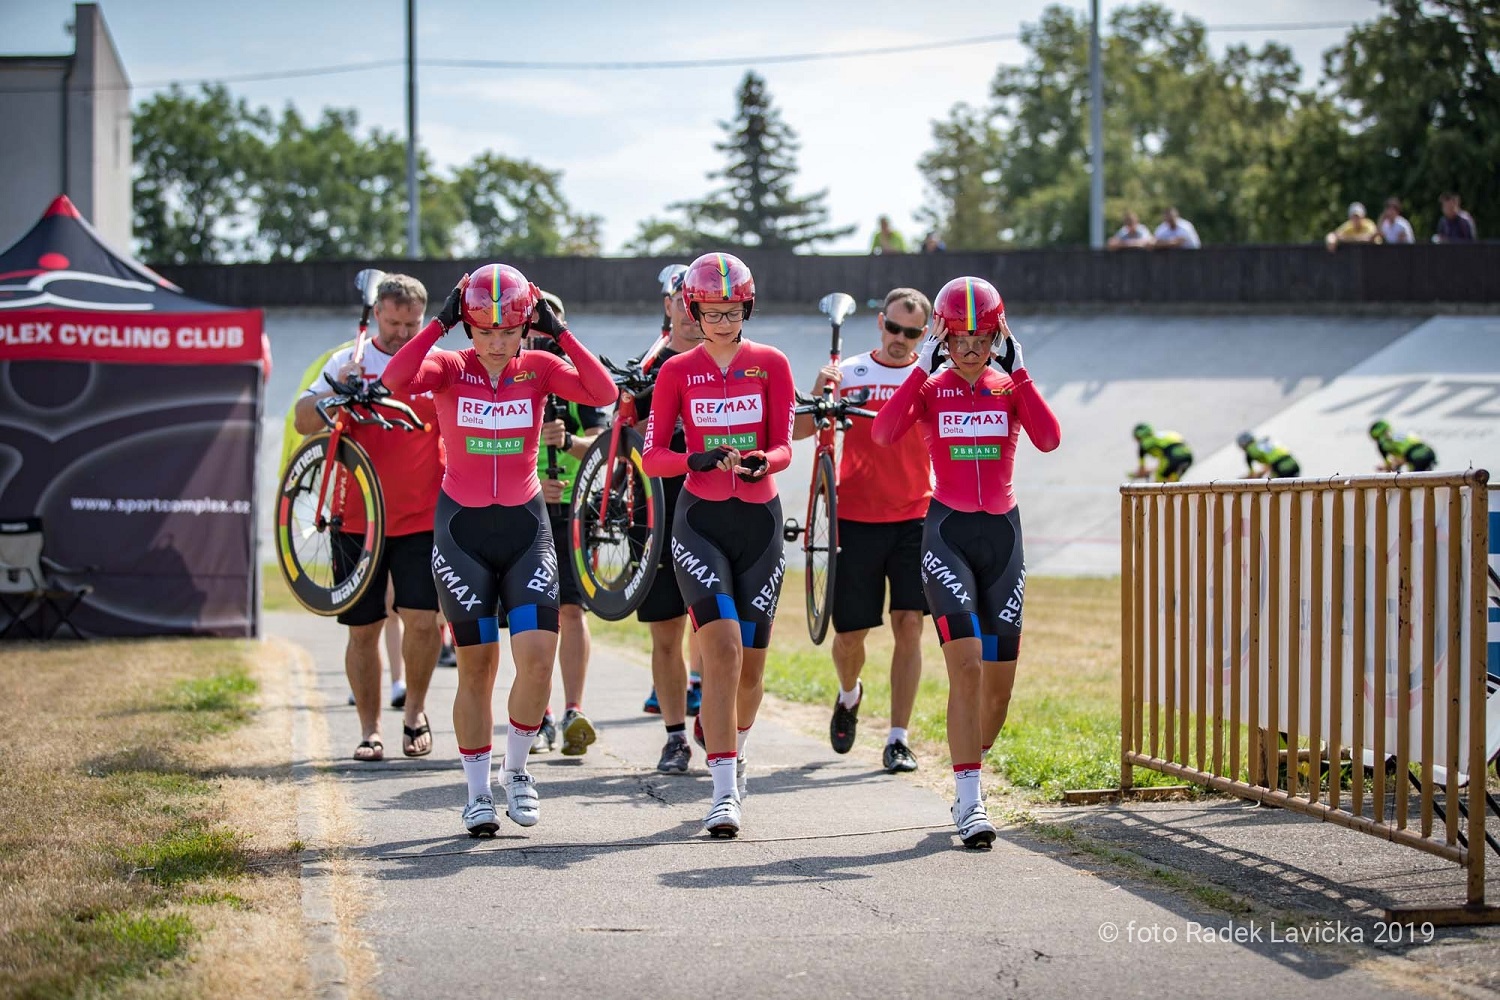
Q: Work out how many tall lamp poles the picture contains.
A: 2